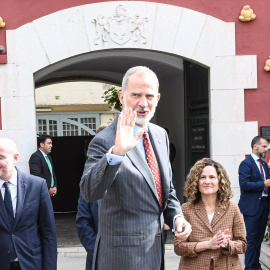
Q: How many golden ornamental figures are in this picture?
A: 3